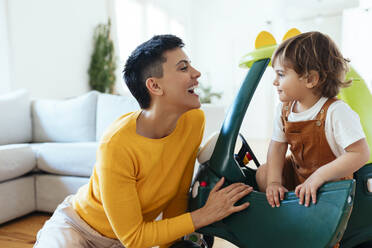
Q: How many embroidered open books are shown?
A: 0